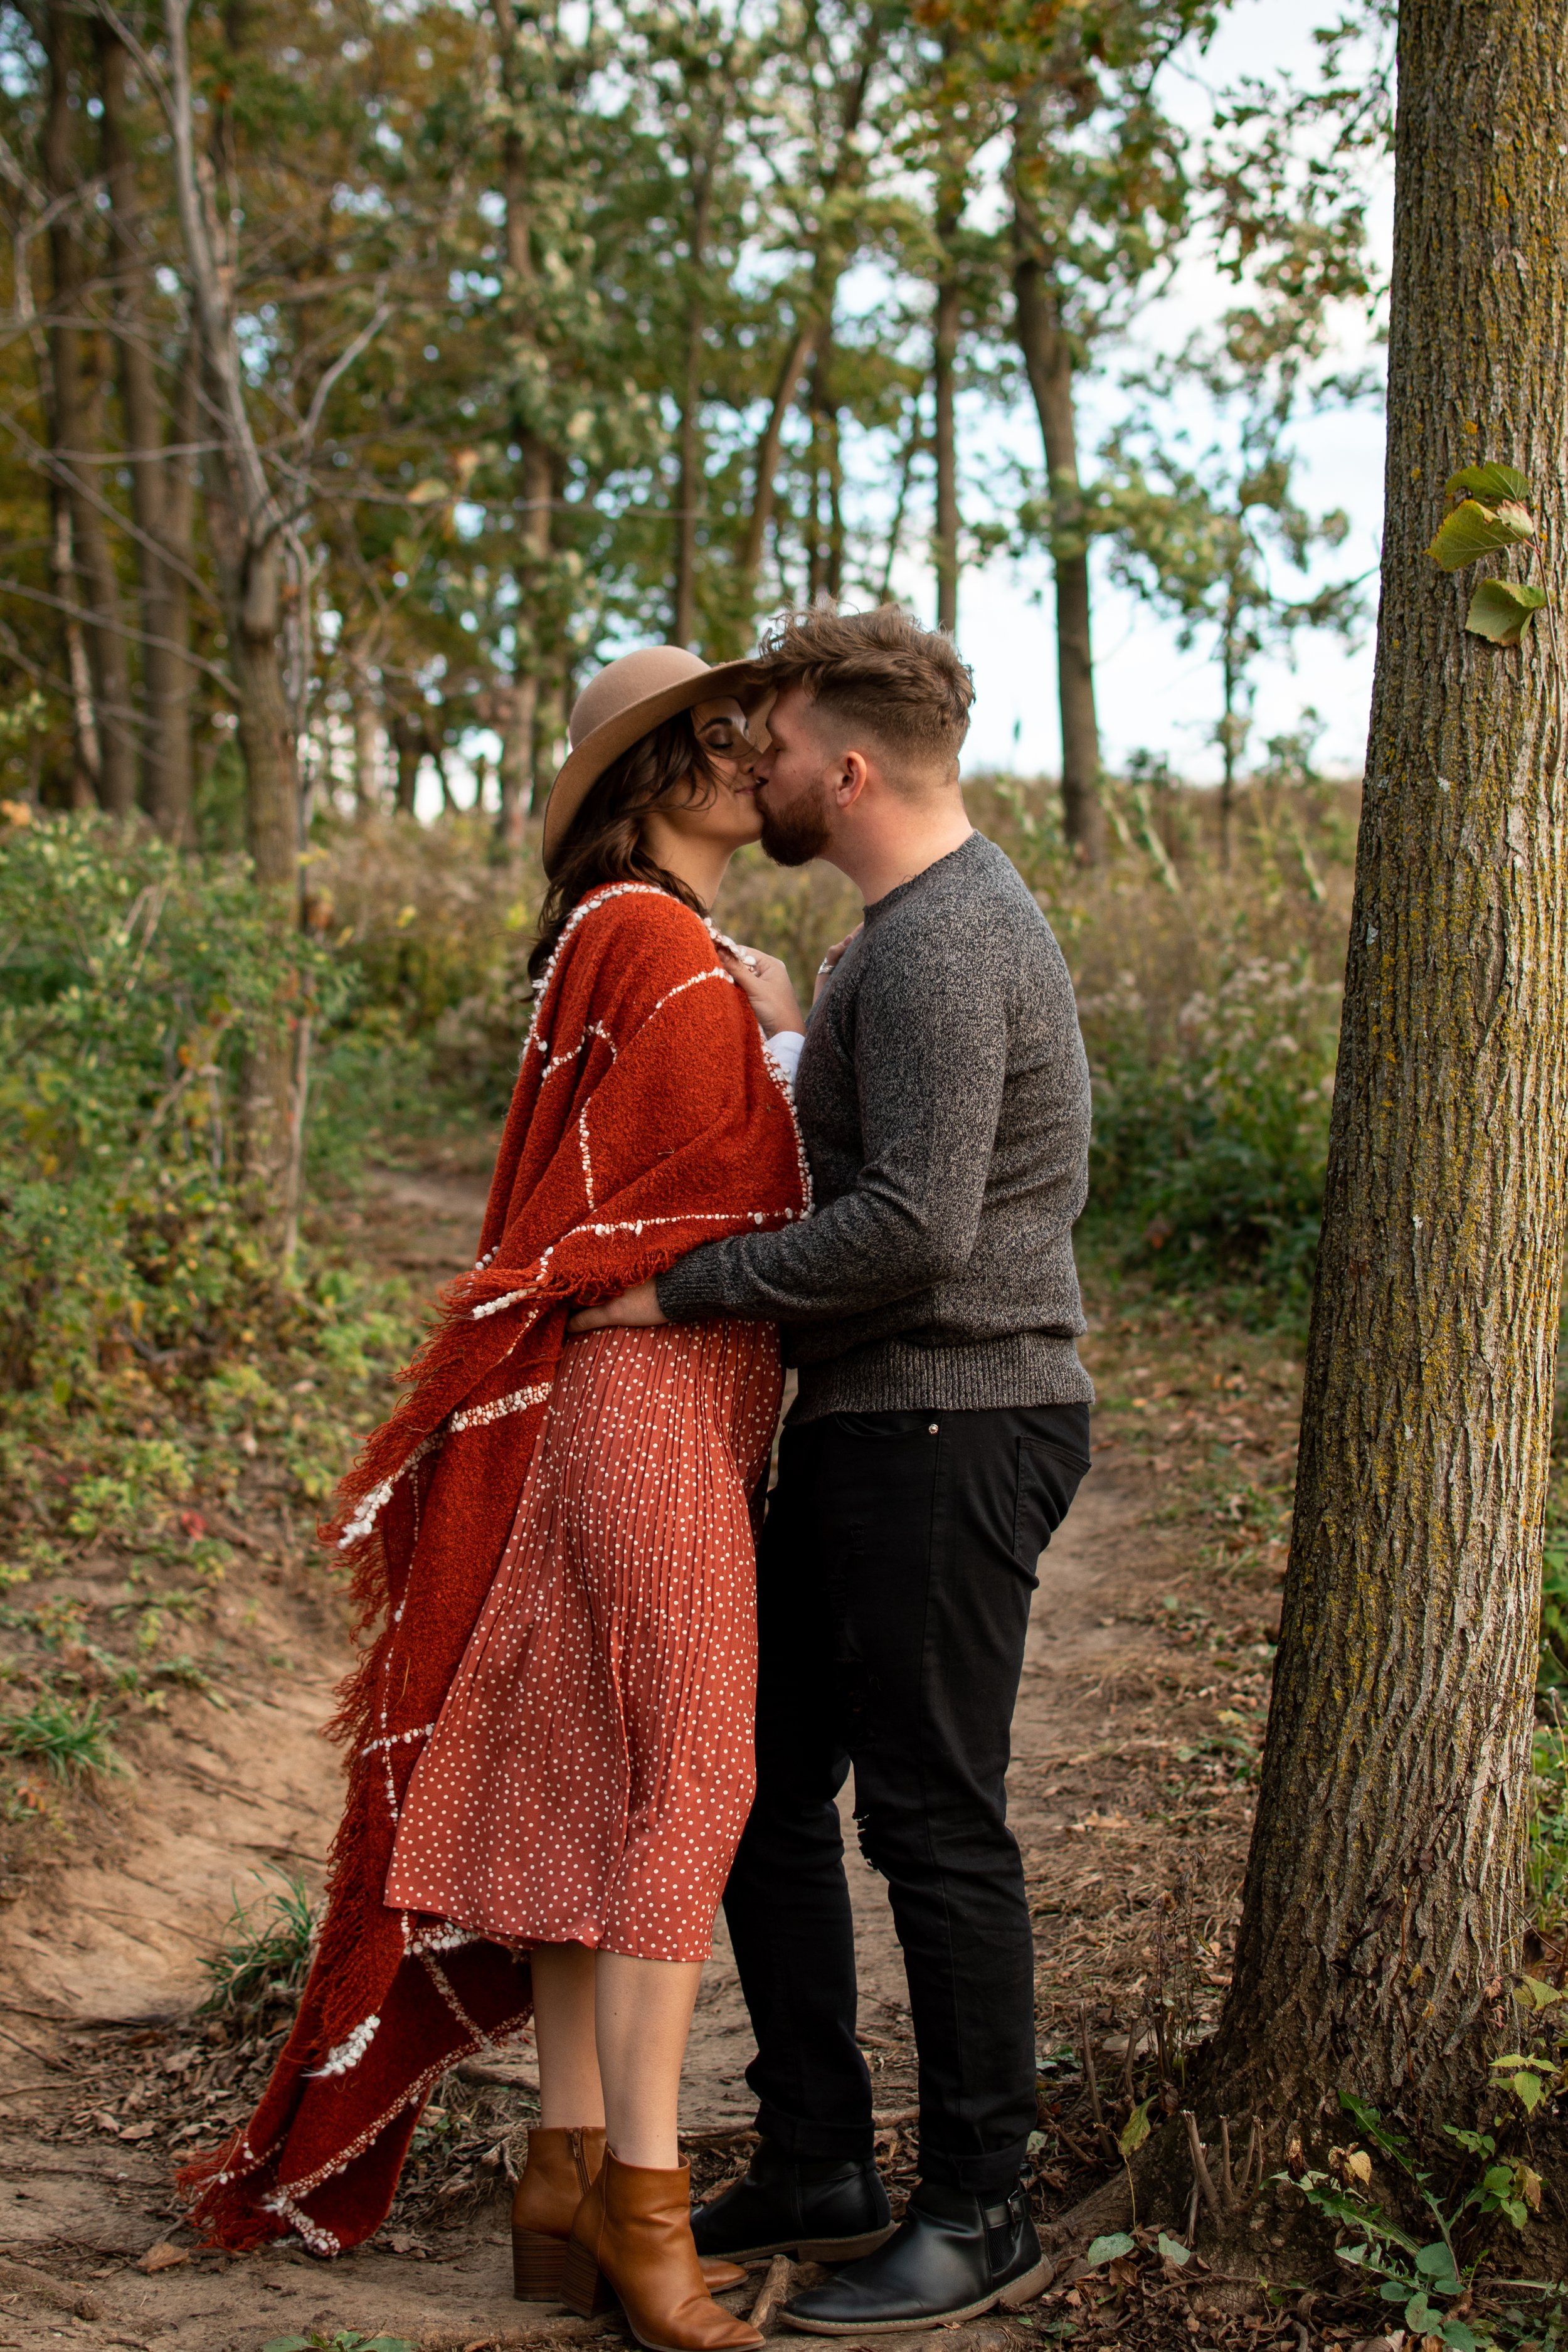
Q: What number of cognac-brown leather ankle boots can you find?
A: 2